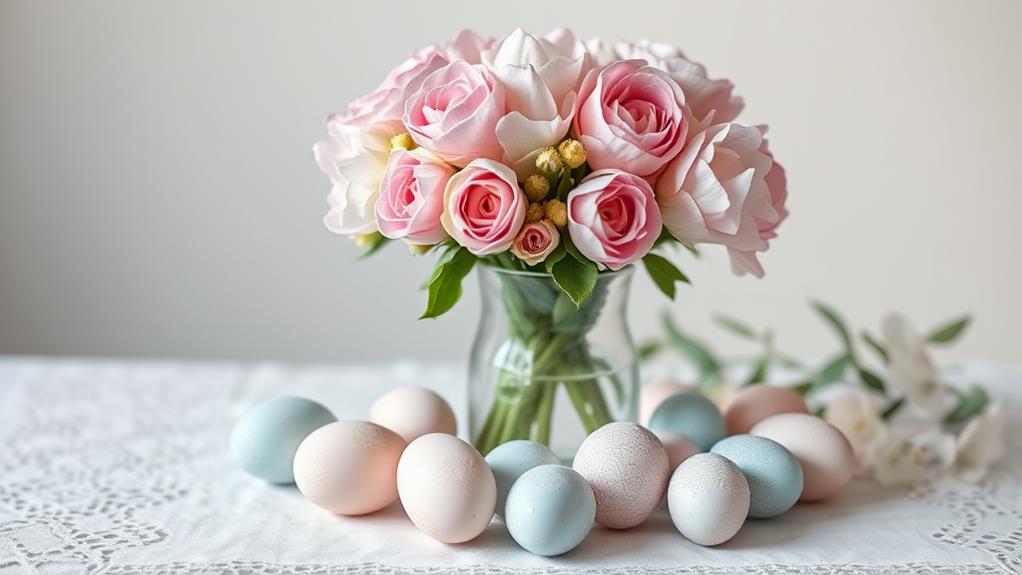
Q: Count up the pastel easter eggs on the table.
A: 14